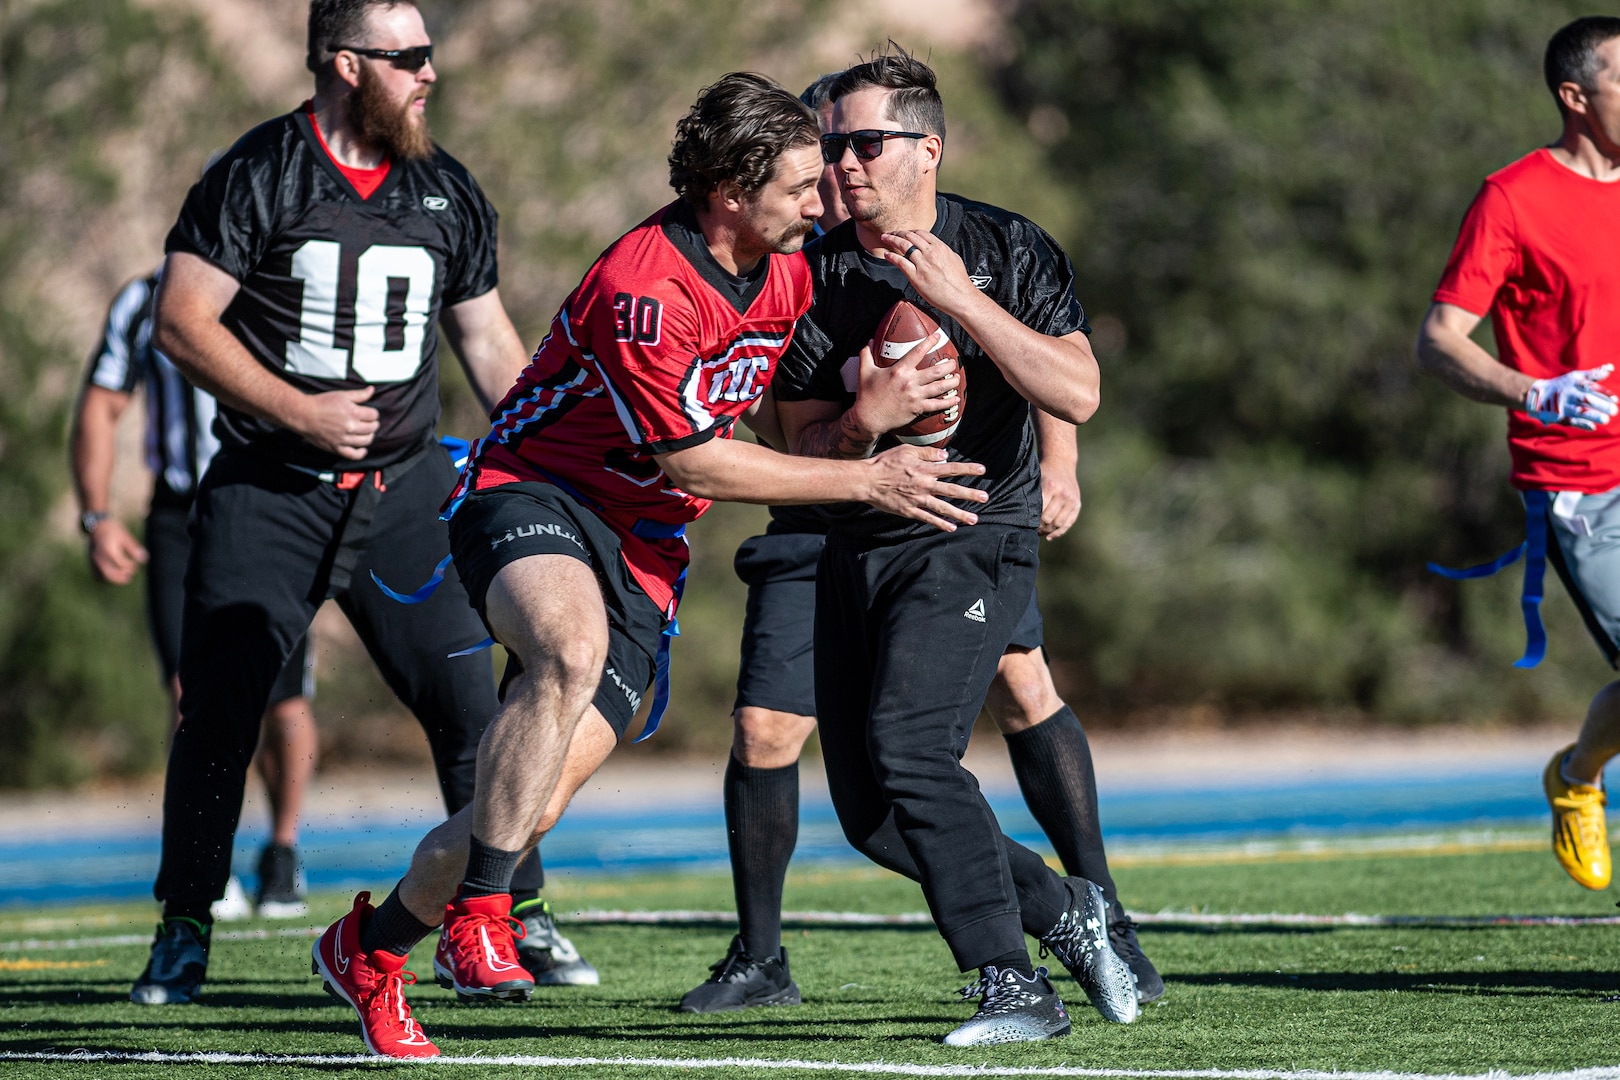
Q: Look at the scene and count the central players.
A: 2